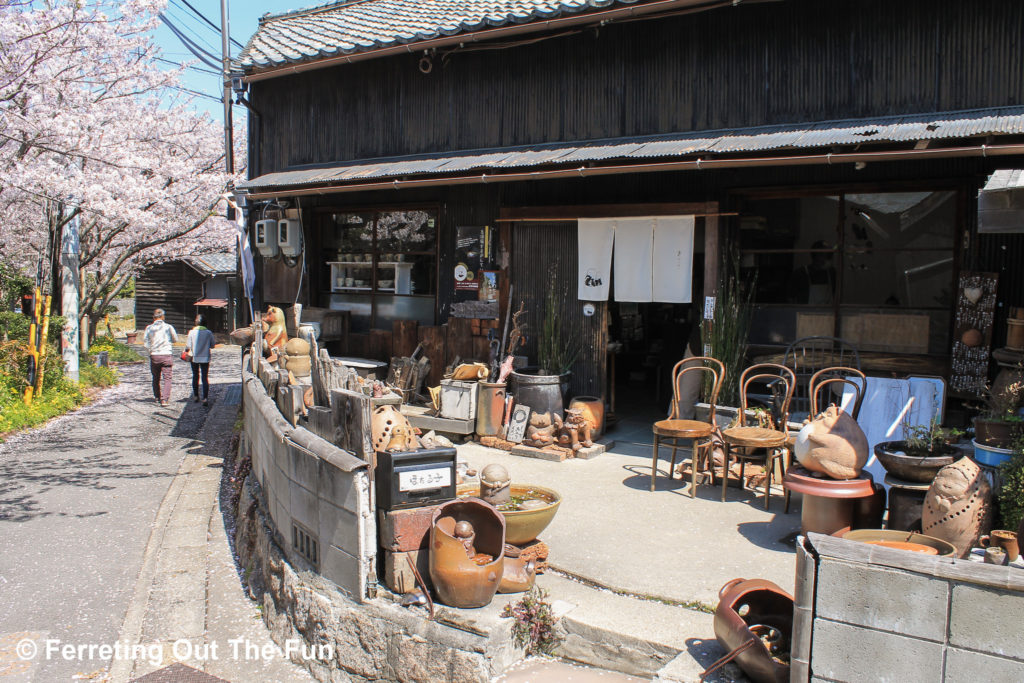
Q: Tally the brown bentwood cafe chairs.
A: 3